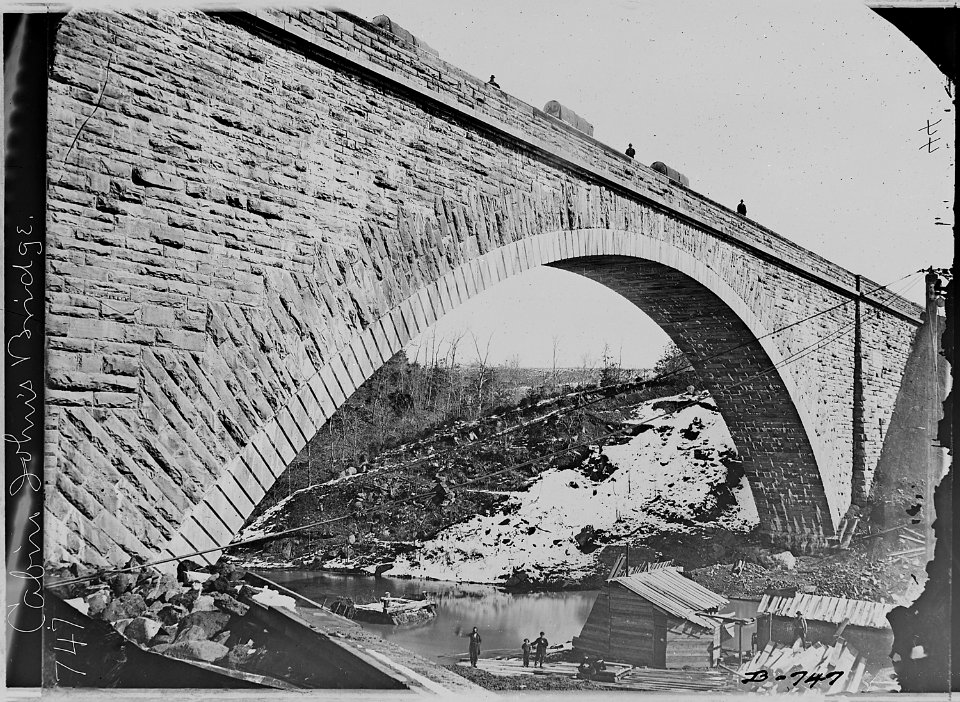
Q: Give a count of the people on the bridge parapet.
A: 3